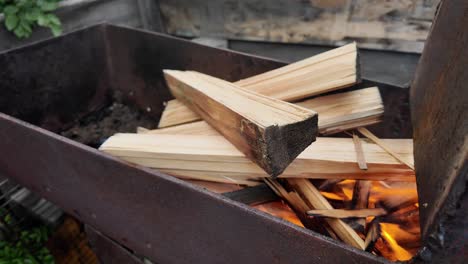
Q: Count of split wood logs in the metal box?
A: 4